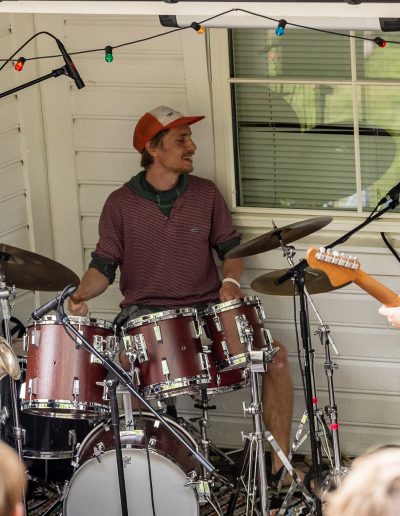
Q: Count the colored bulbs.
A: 5